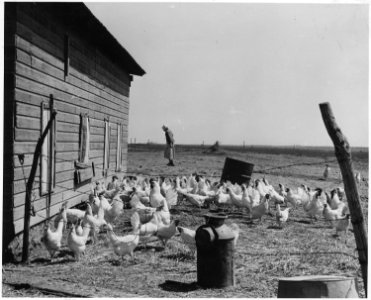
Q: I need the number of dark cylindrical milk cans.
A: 1